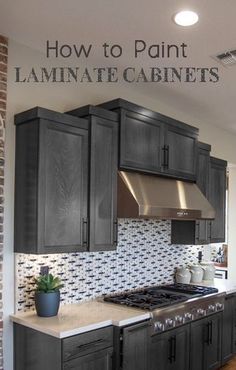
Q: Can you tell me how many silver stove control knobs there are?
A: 7